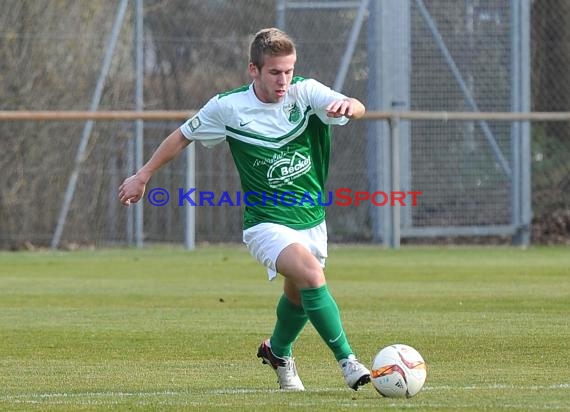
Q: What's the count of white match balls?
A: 1